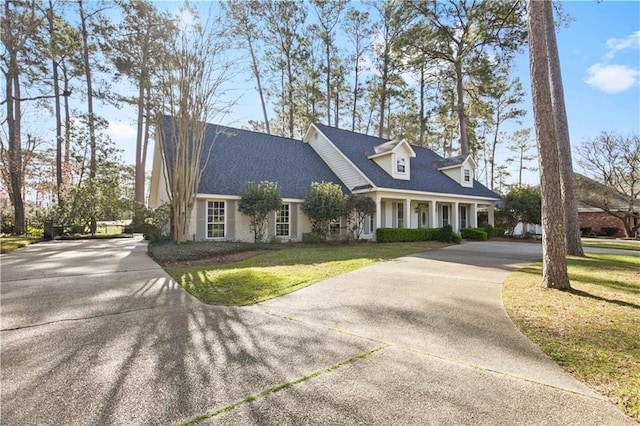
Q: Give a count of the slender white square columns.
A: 6